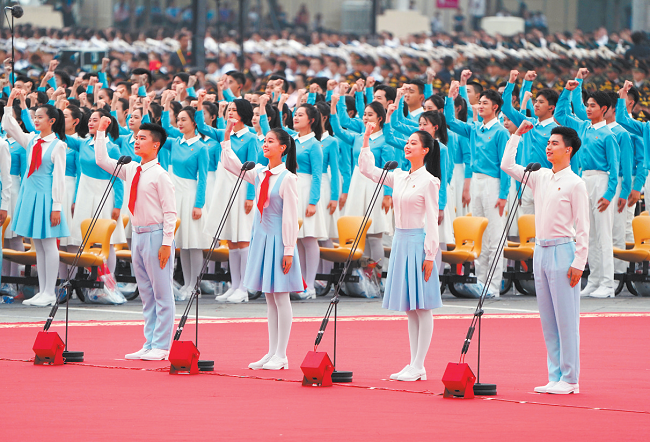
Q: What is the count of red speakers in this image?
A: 4